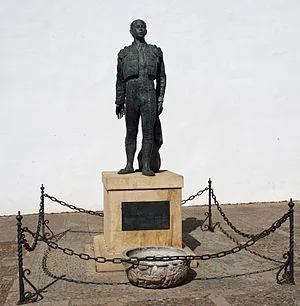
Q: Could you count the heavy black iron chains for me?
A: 4